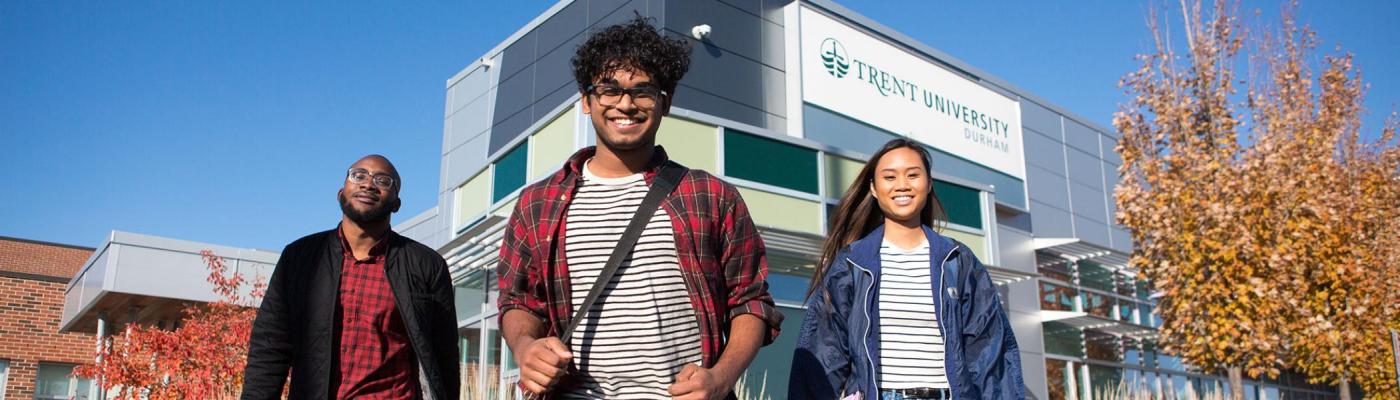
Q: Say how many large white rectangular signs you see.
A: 1